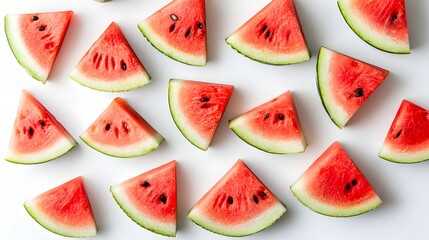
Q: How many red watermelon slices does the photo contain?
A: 15